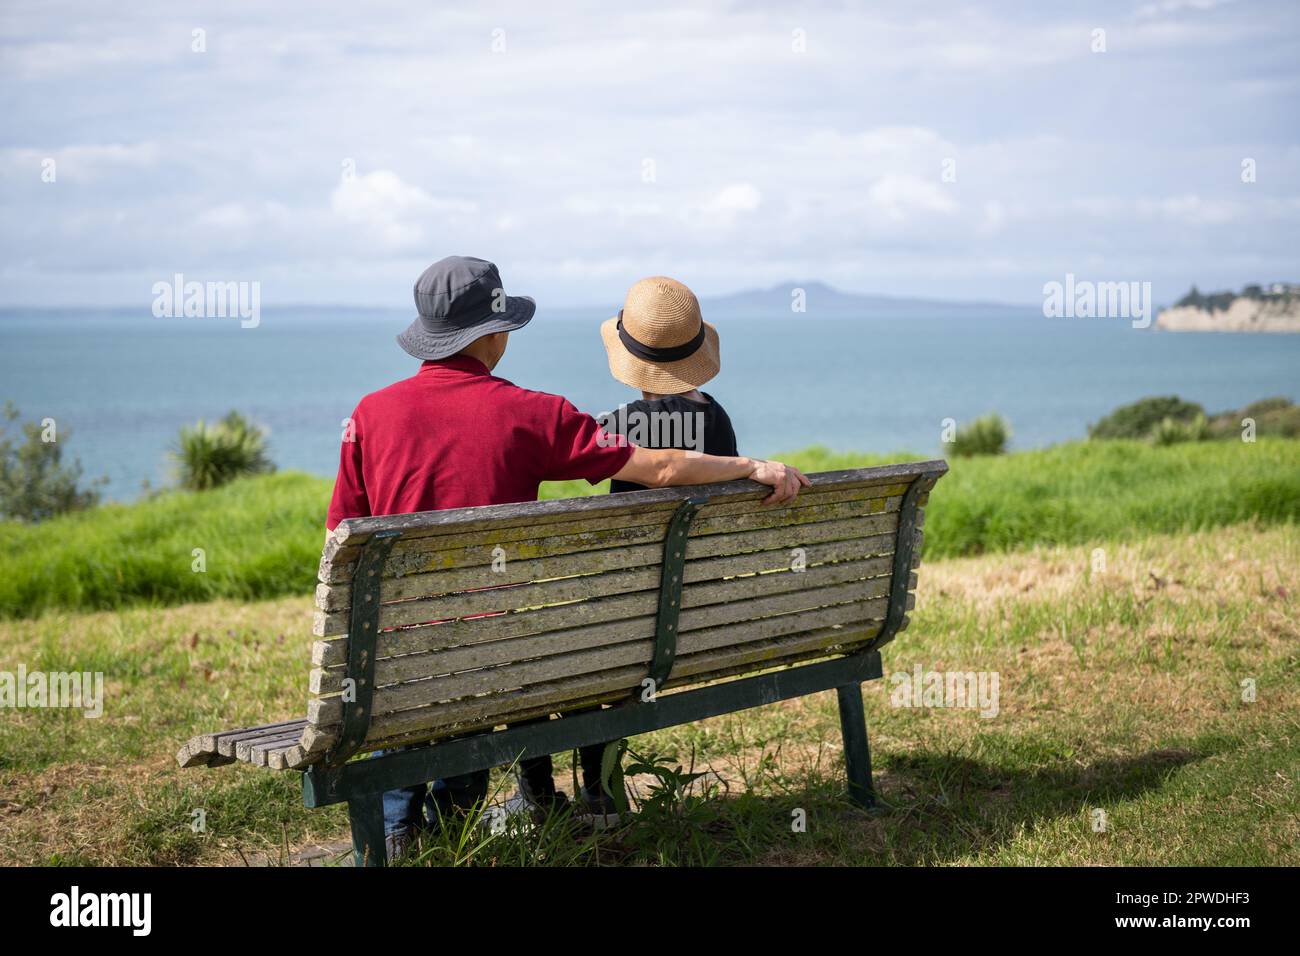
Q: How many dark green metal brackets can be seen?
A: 3